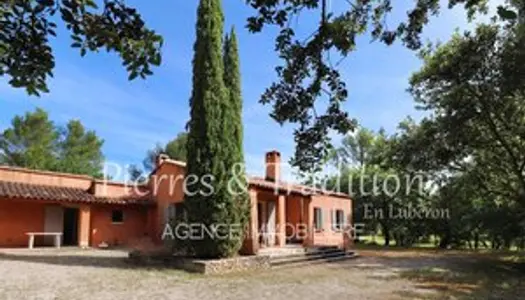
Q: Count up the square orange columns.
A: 3